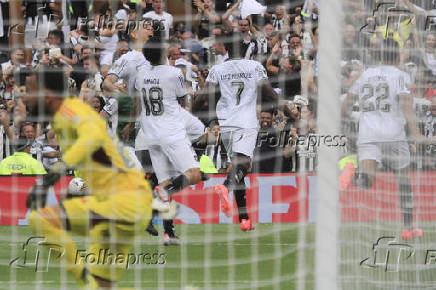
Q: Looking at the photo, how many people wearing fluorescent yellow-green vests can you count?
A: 3